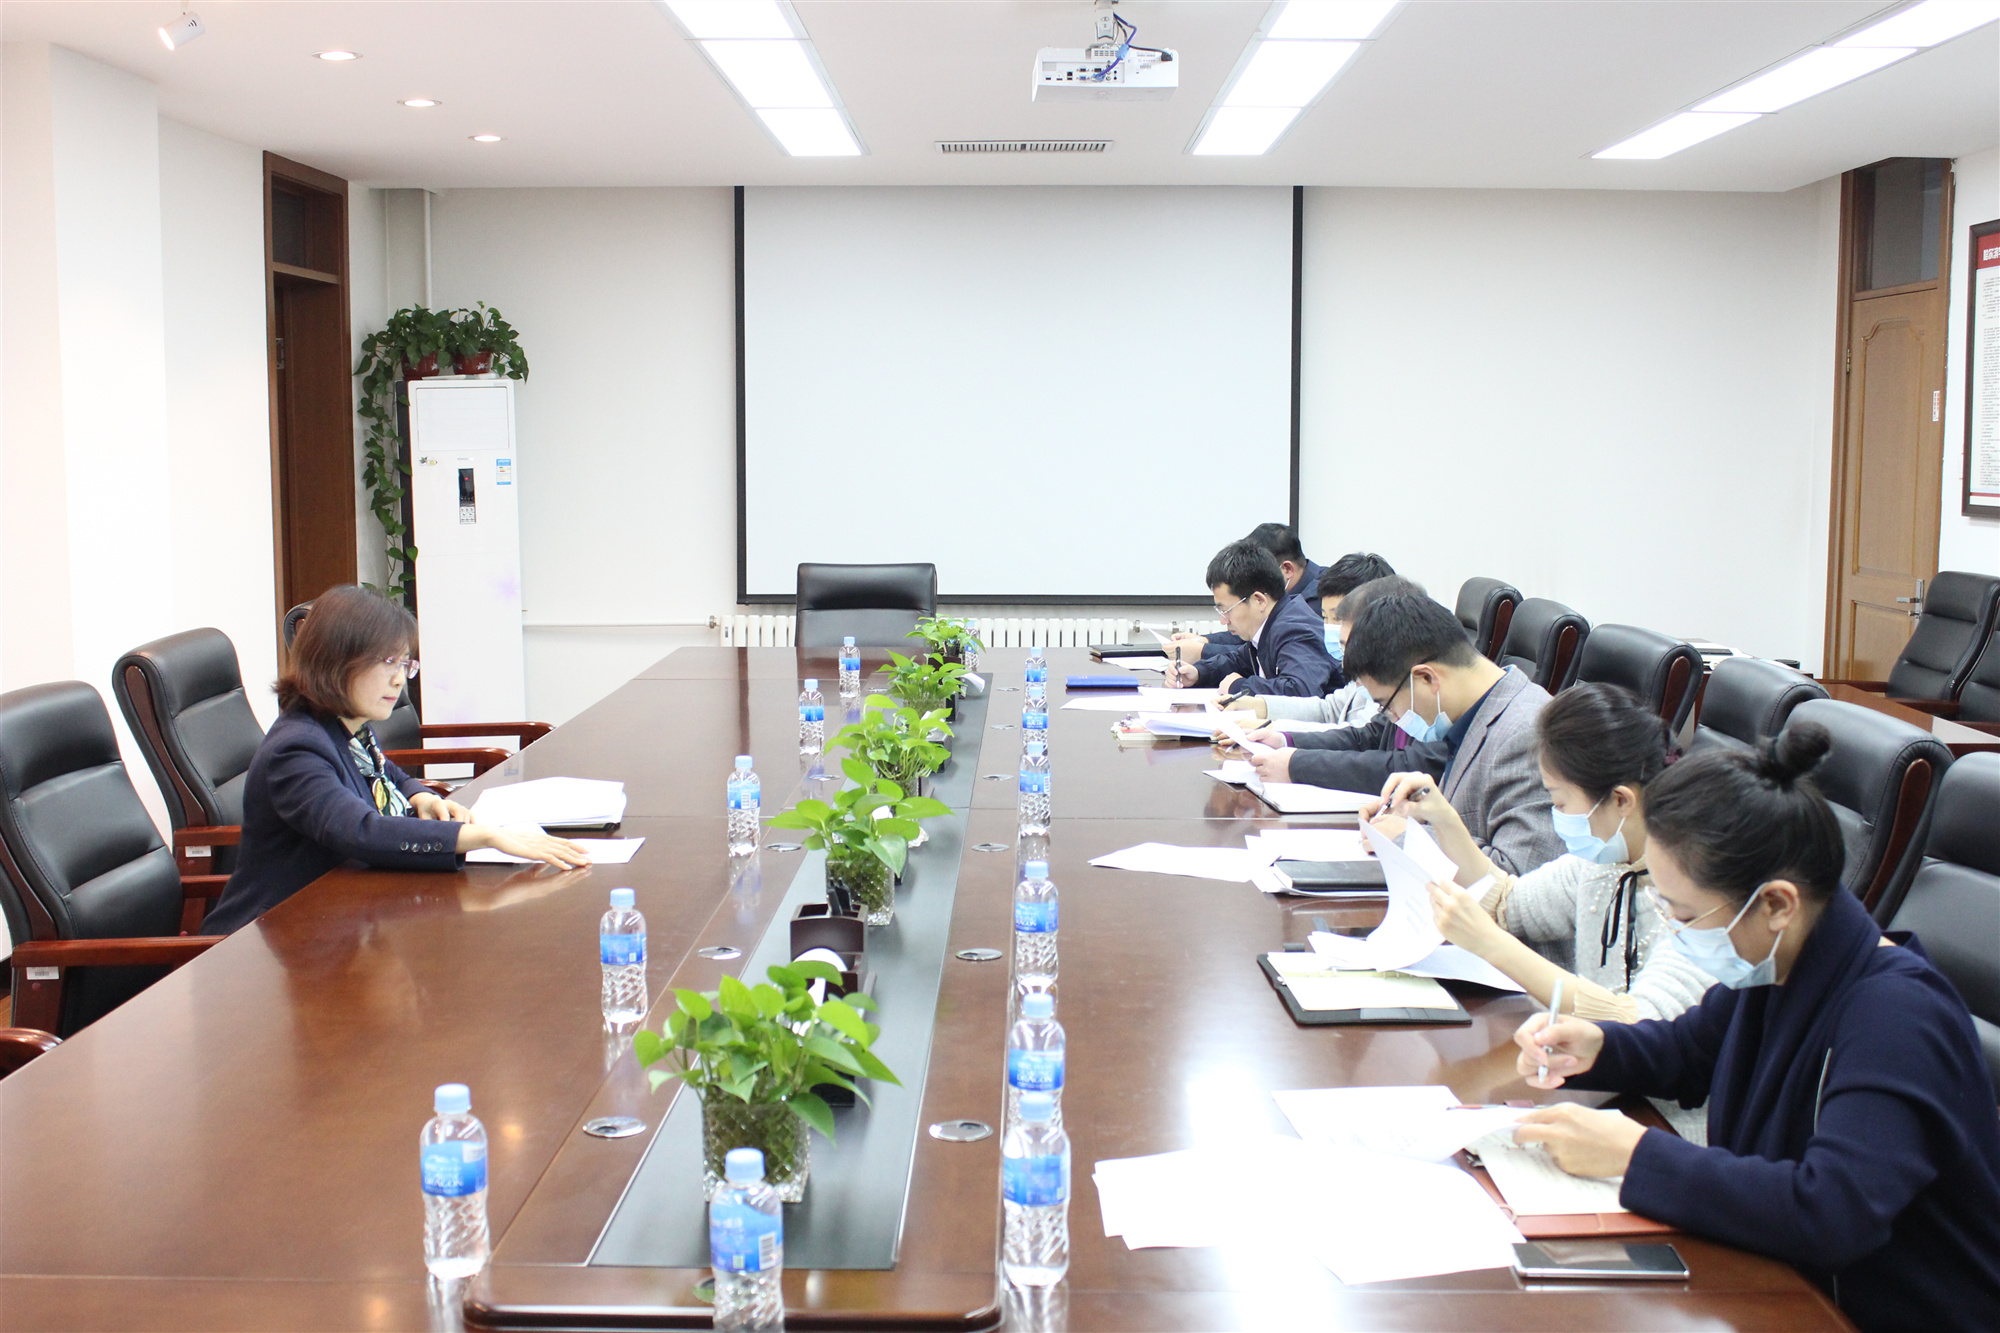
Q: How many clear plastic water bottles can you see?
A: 13